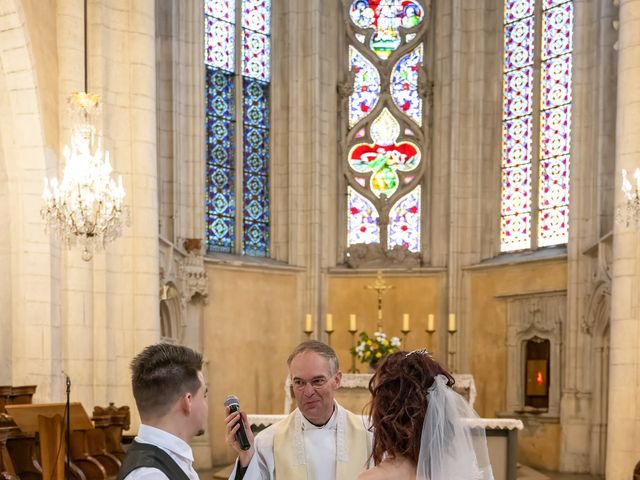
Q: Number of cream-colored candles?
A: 6